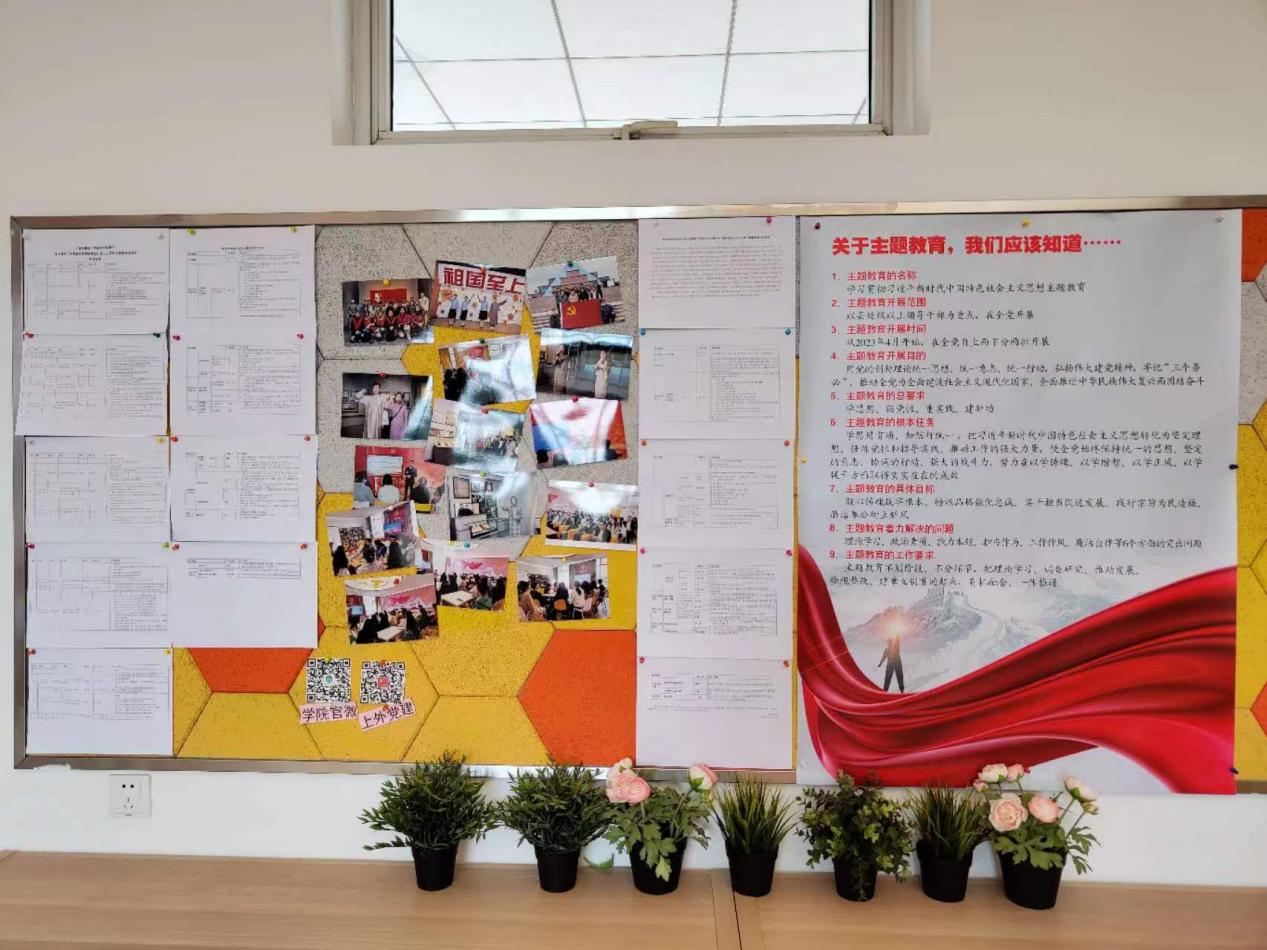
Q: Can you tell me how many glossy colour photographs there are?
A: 15